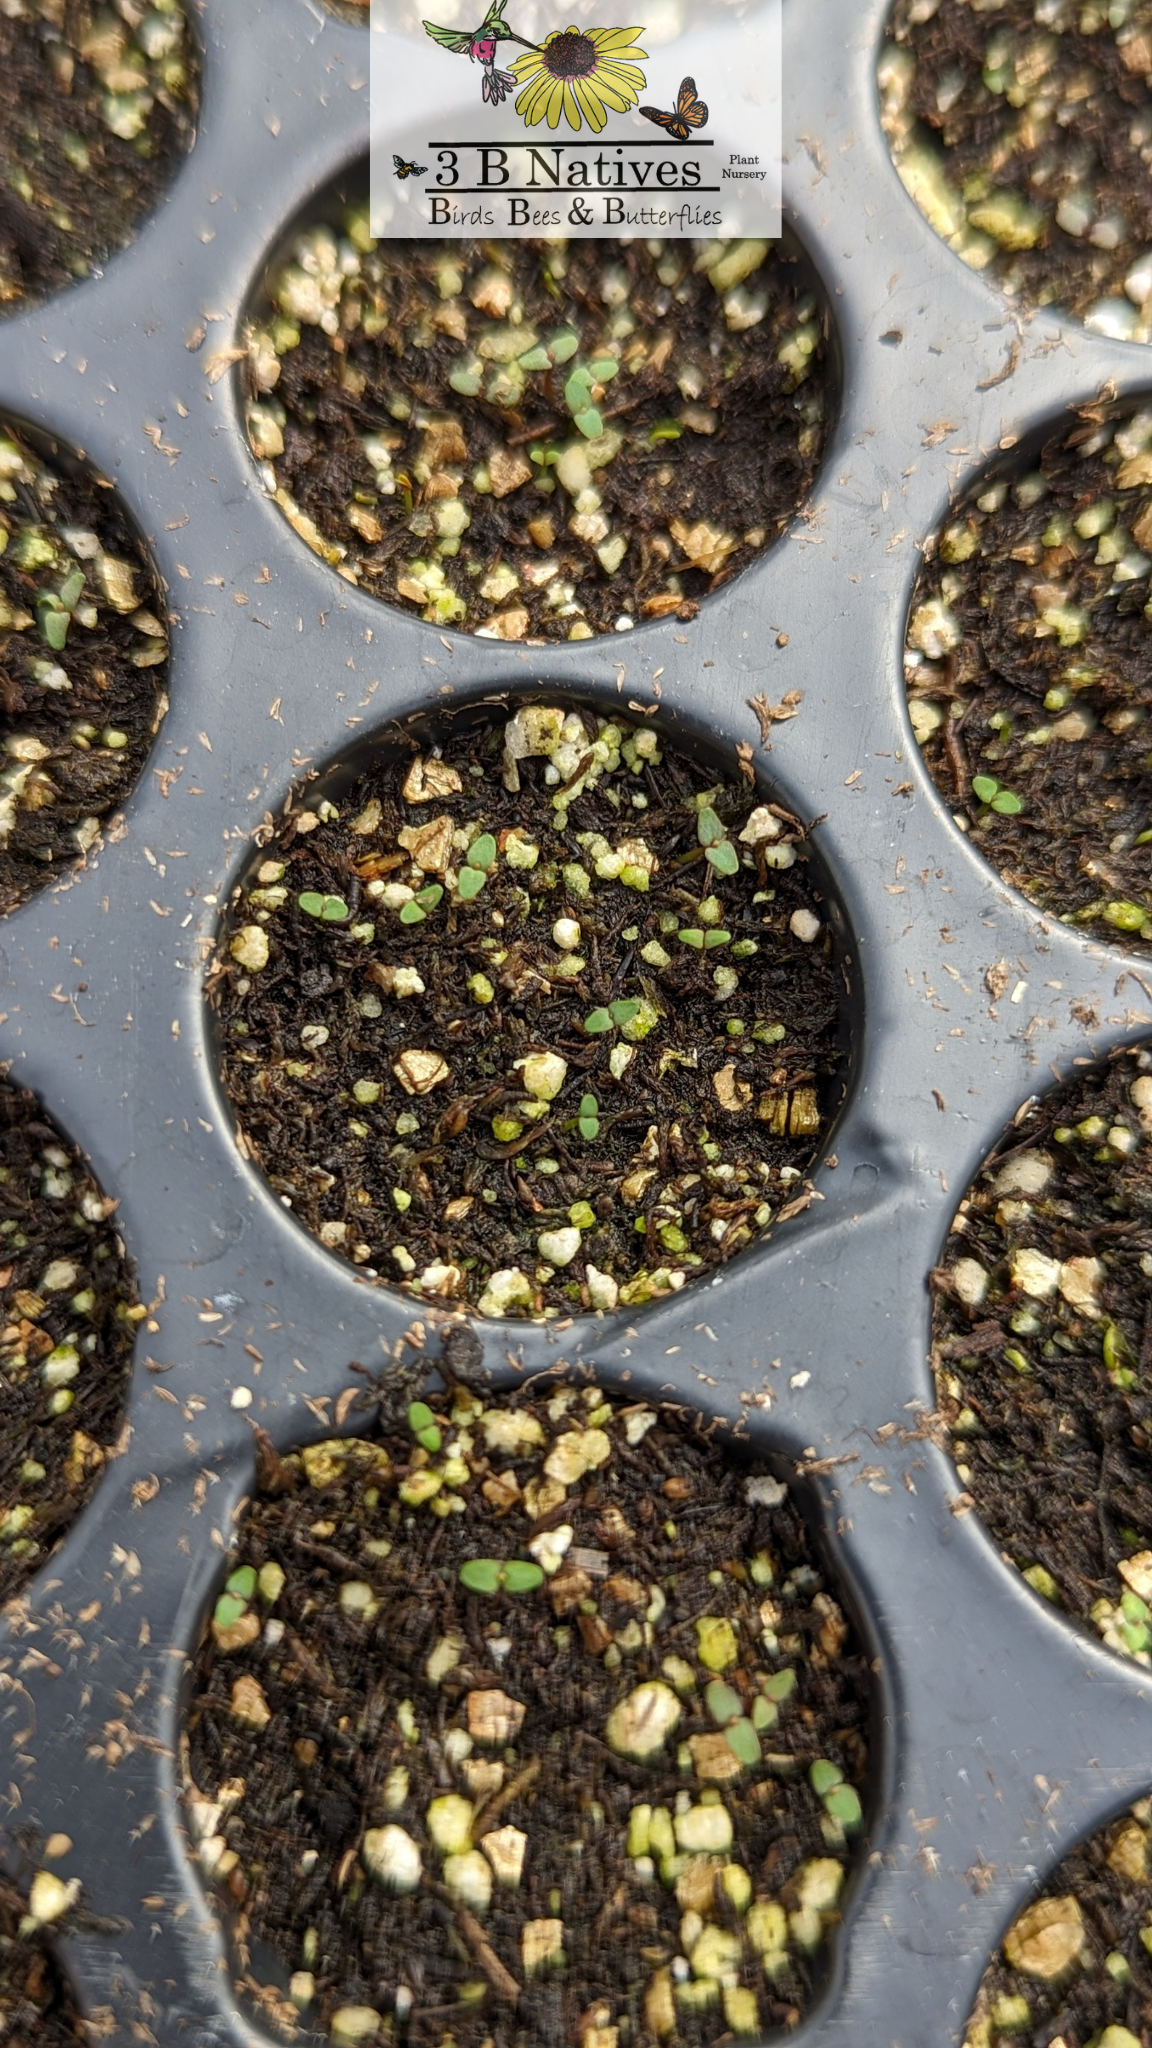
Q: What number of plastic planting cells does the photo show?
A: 11